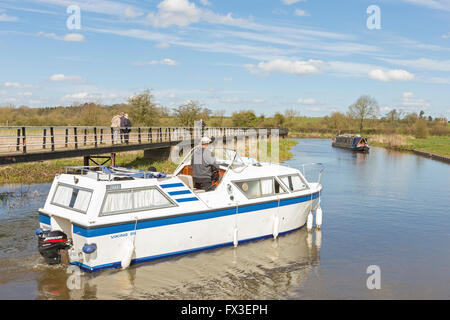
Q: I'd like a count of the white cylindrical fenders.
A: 5